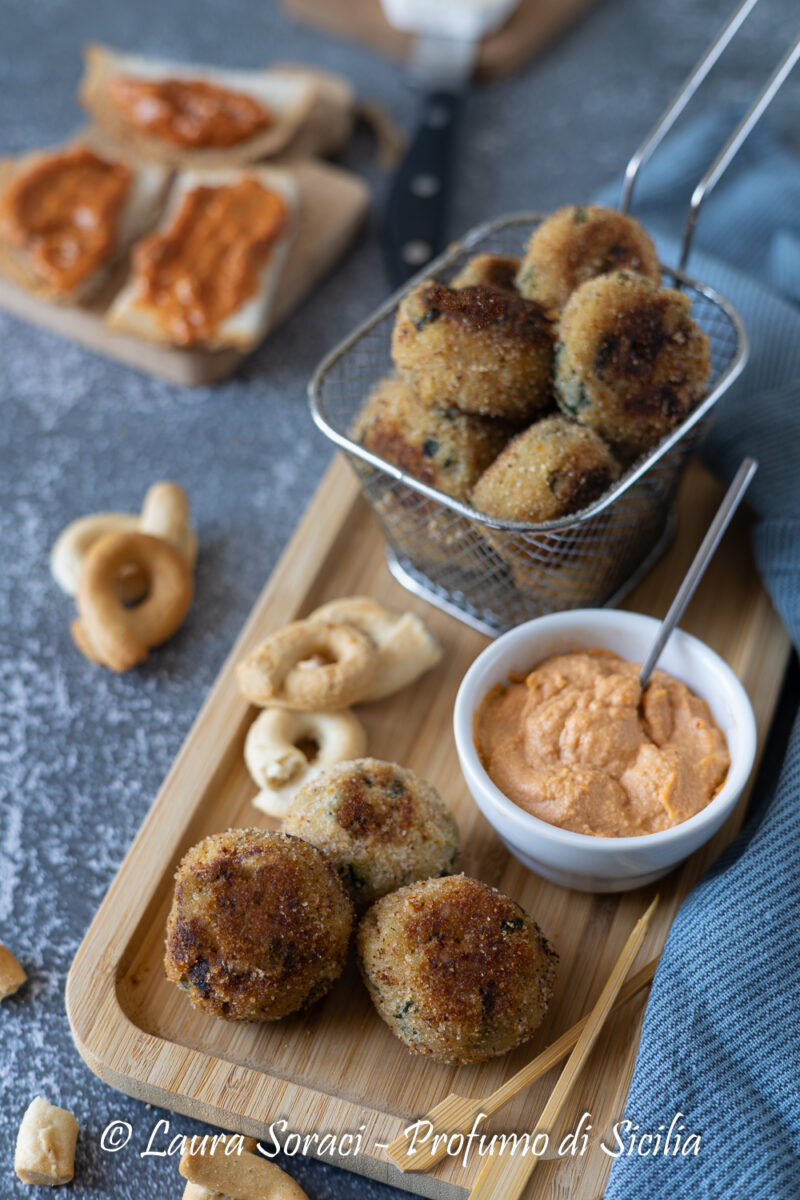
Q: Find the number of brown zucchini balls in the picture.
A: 9